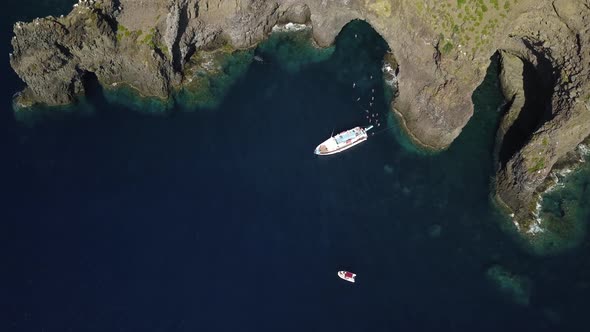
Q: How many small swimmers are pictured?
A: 15